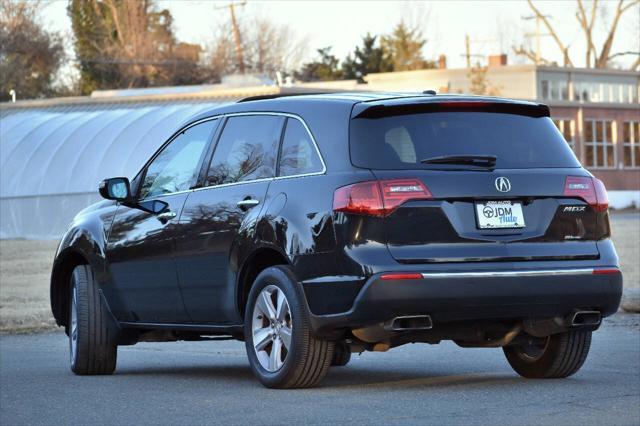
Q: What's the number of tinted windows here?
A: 4